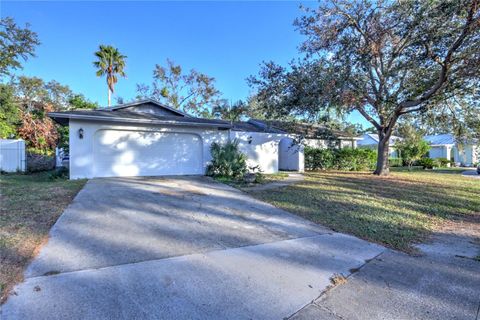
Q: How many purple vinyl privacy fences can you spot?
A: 0